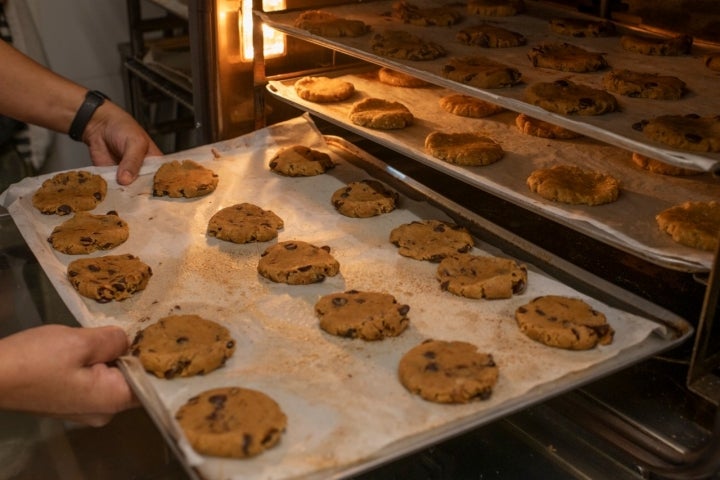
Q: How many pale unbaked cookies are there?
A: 9